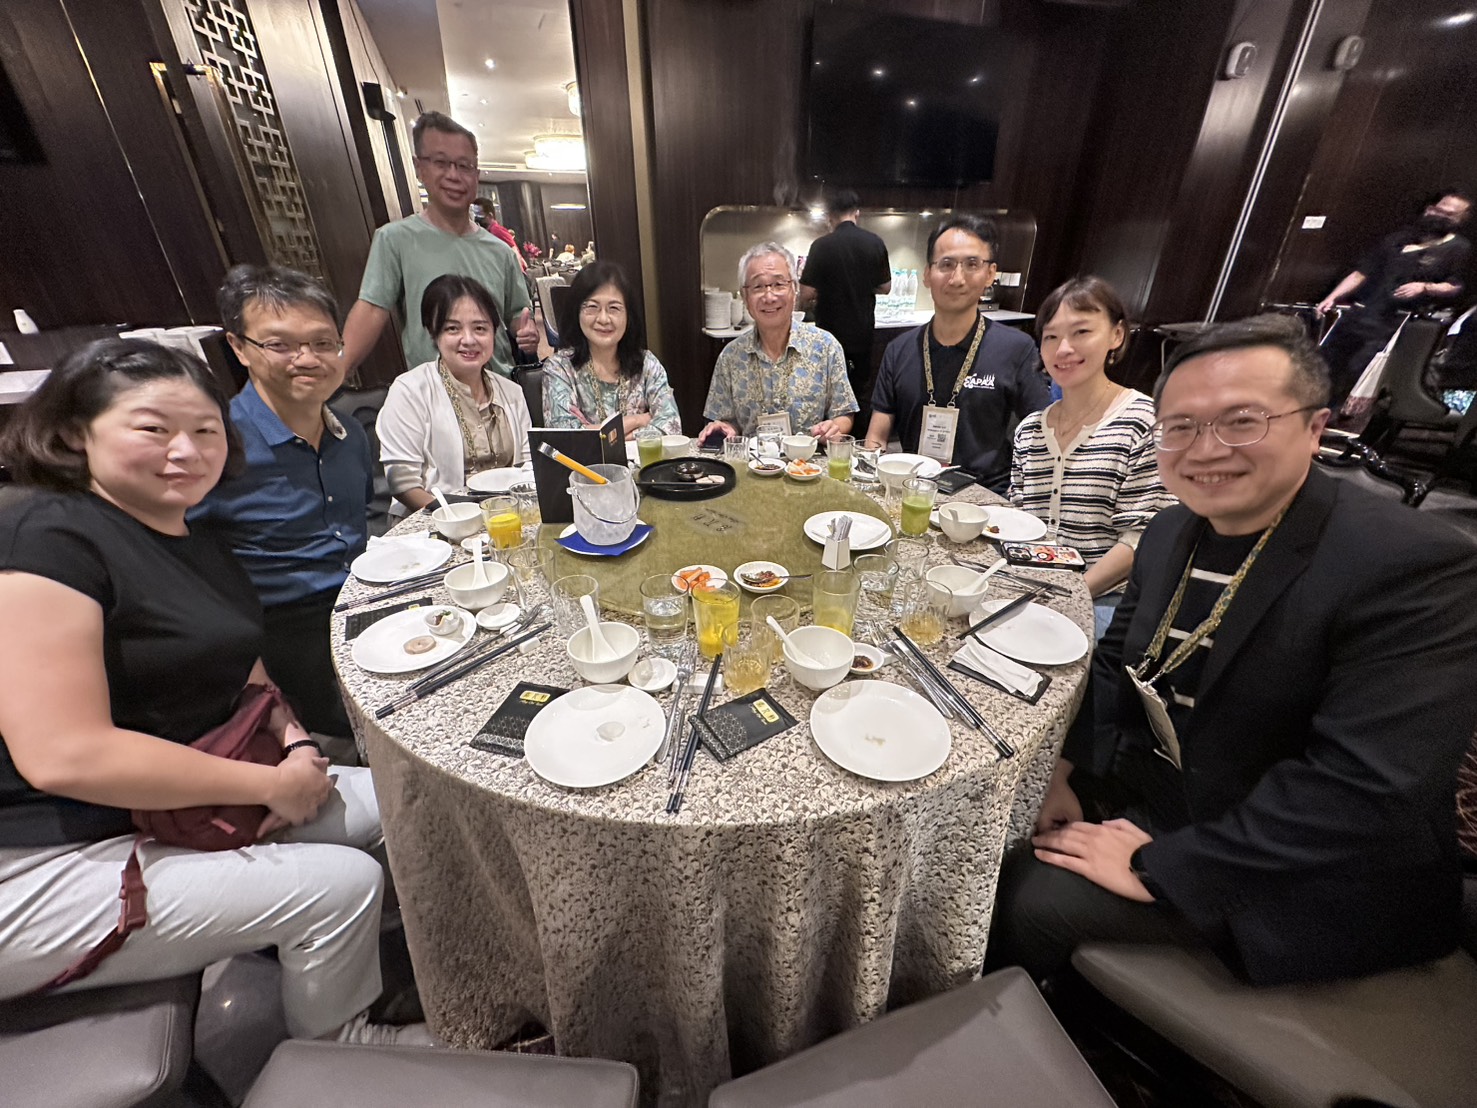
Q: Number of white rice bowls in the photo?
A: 9